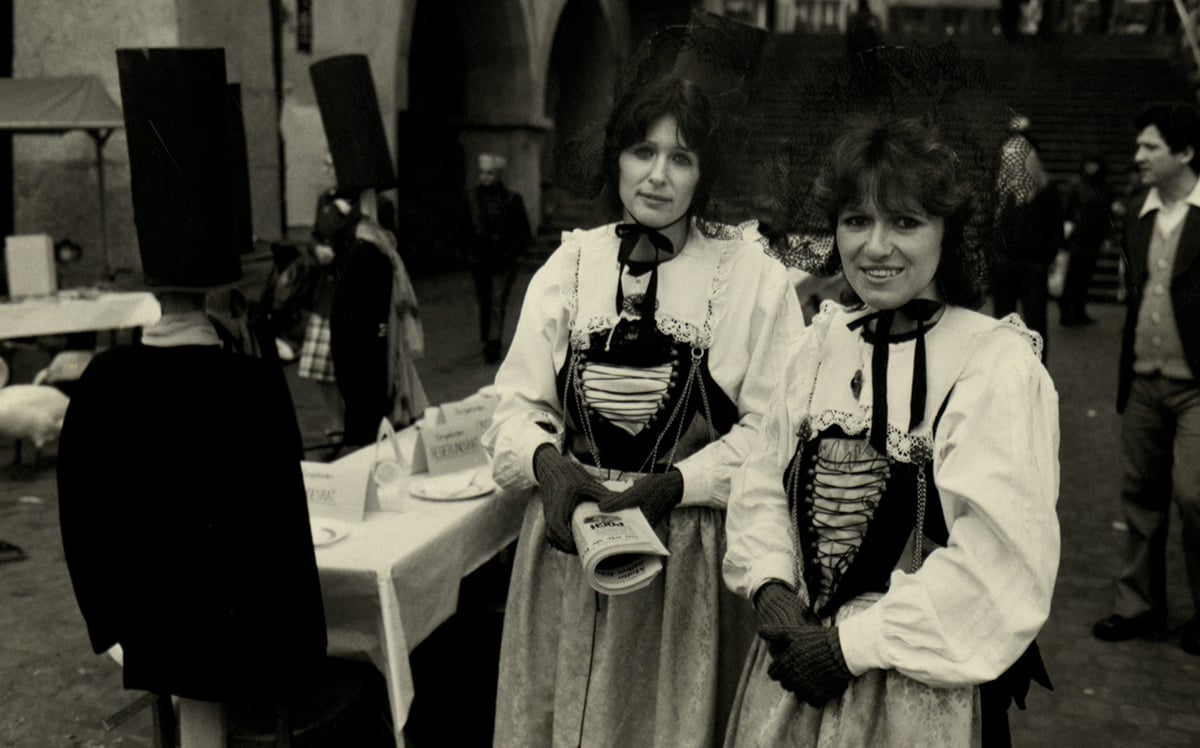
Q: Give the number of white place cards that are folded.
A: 3